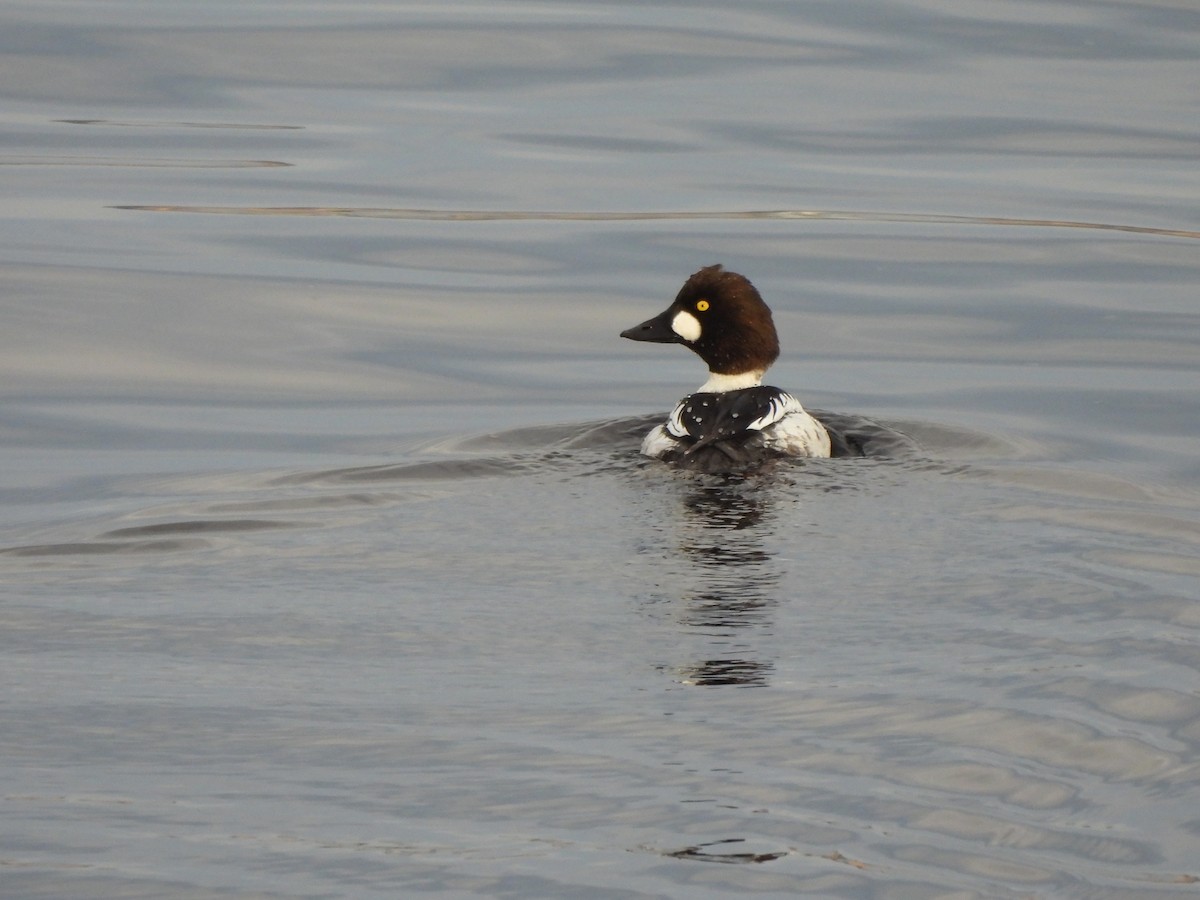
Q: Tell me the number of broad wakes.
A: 1